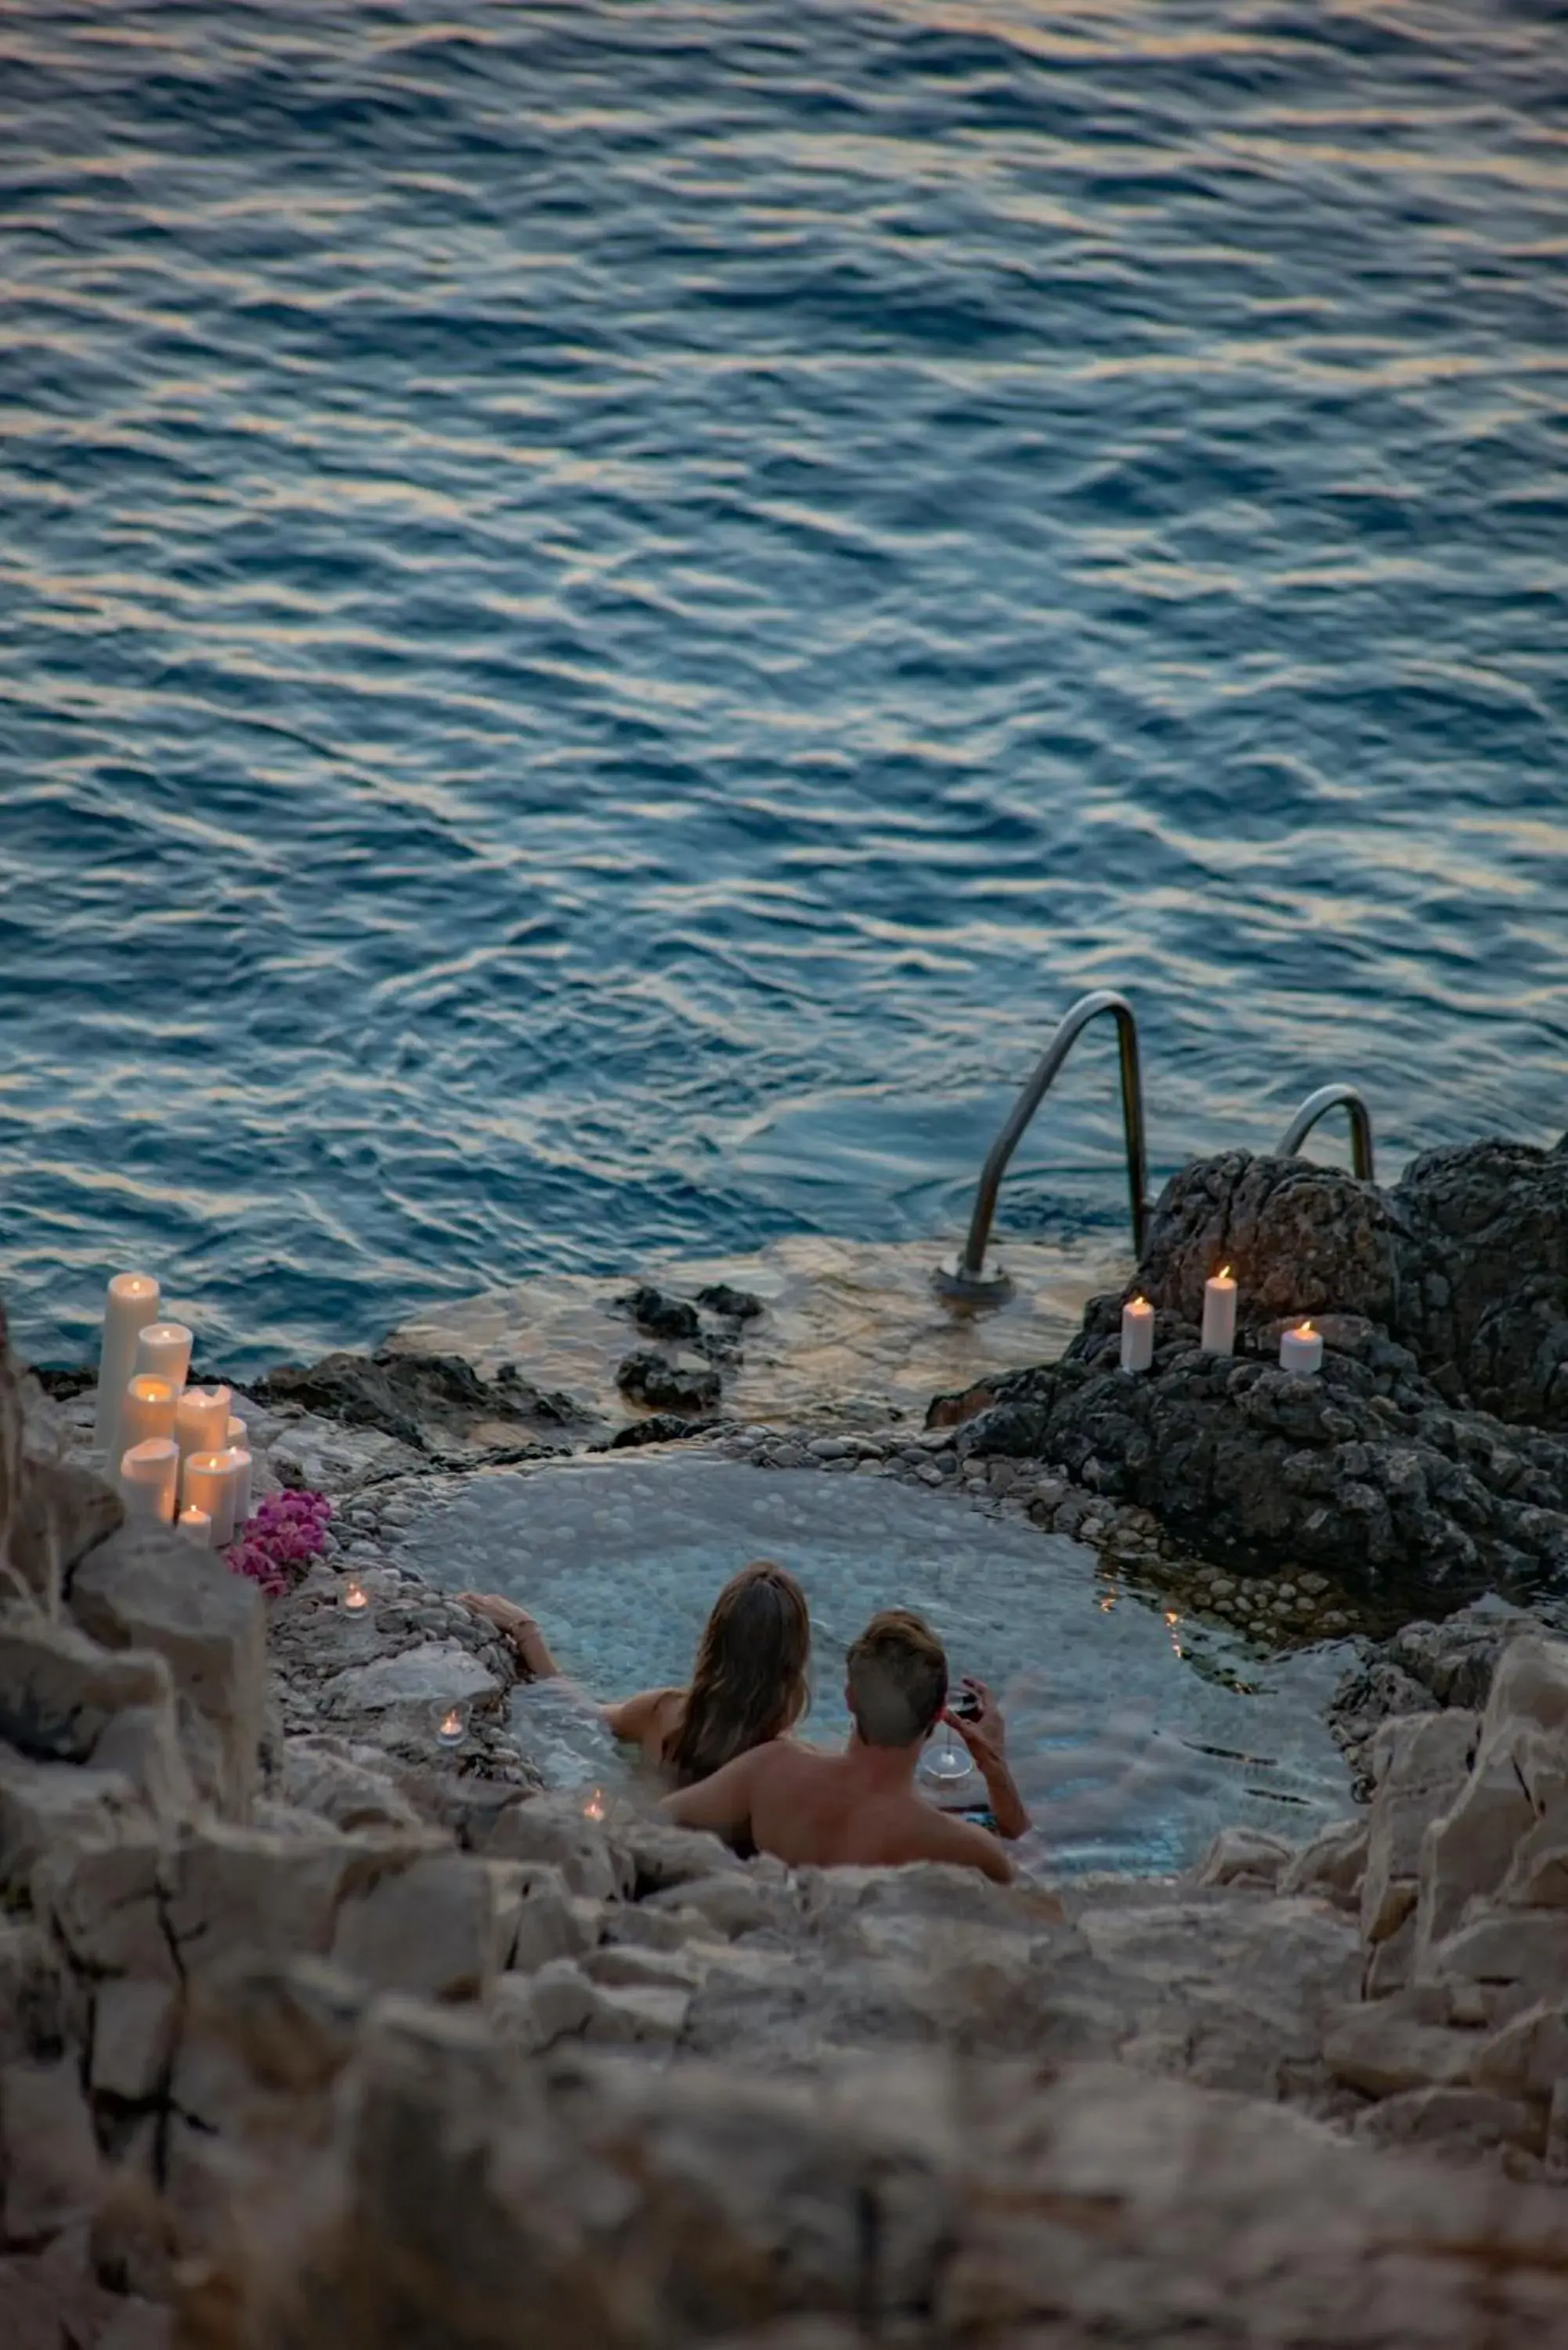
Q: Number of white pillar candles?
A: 12